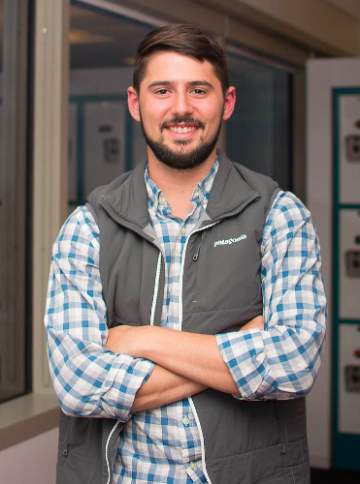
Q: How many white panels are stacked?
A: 3